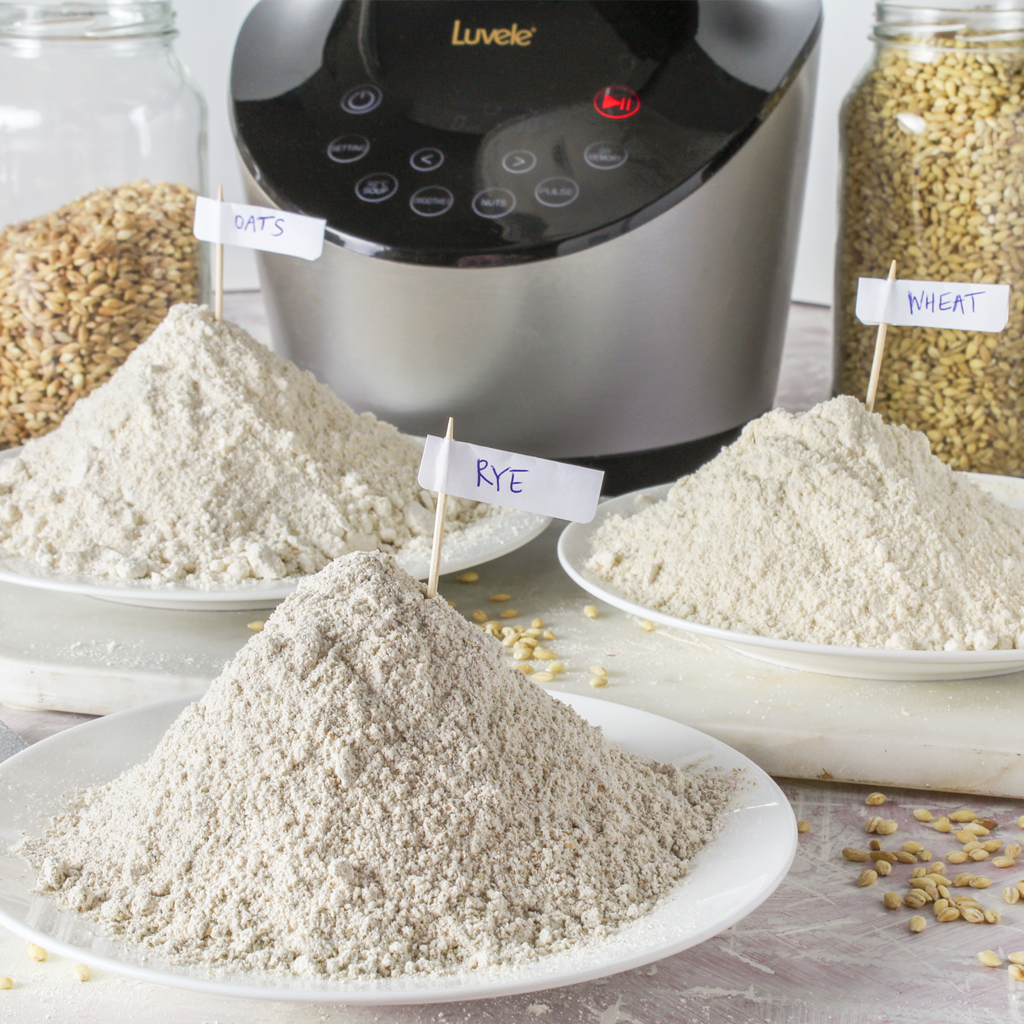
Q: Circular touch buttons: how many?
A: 10